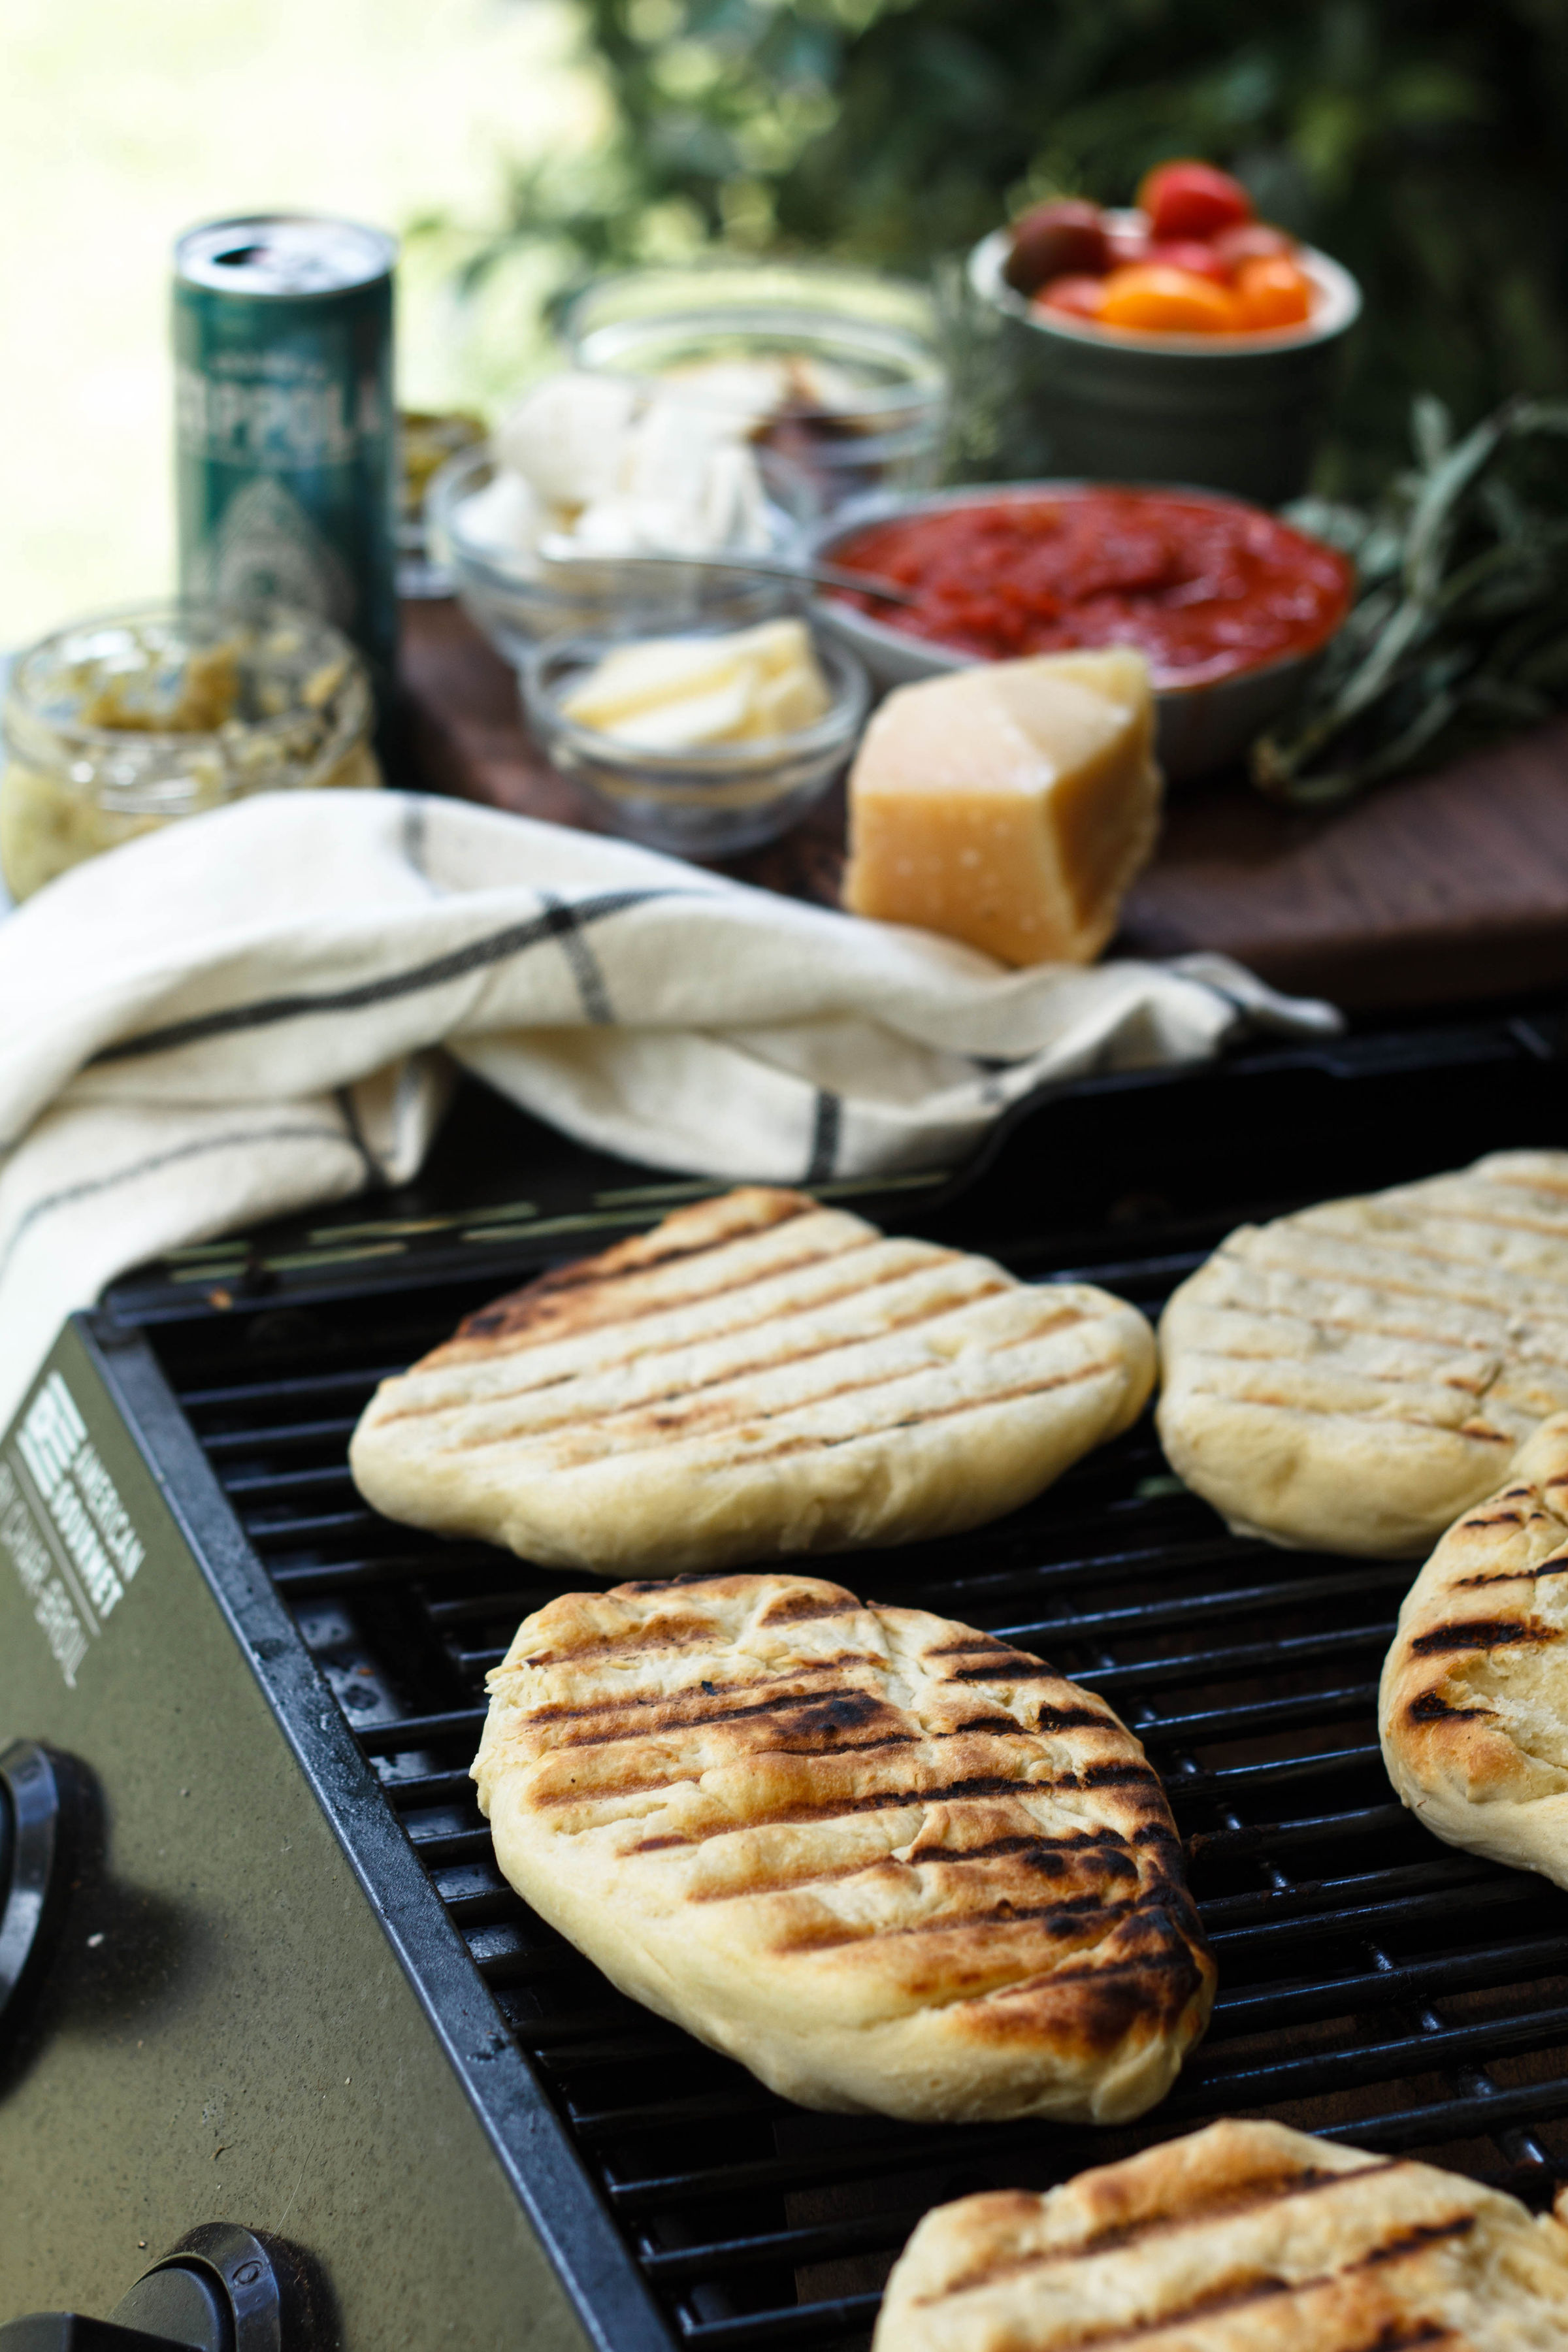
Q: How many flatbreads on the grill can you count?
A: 5